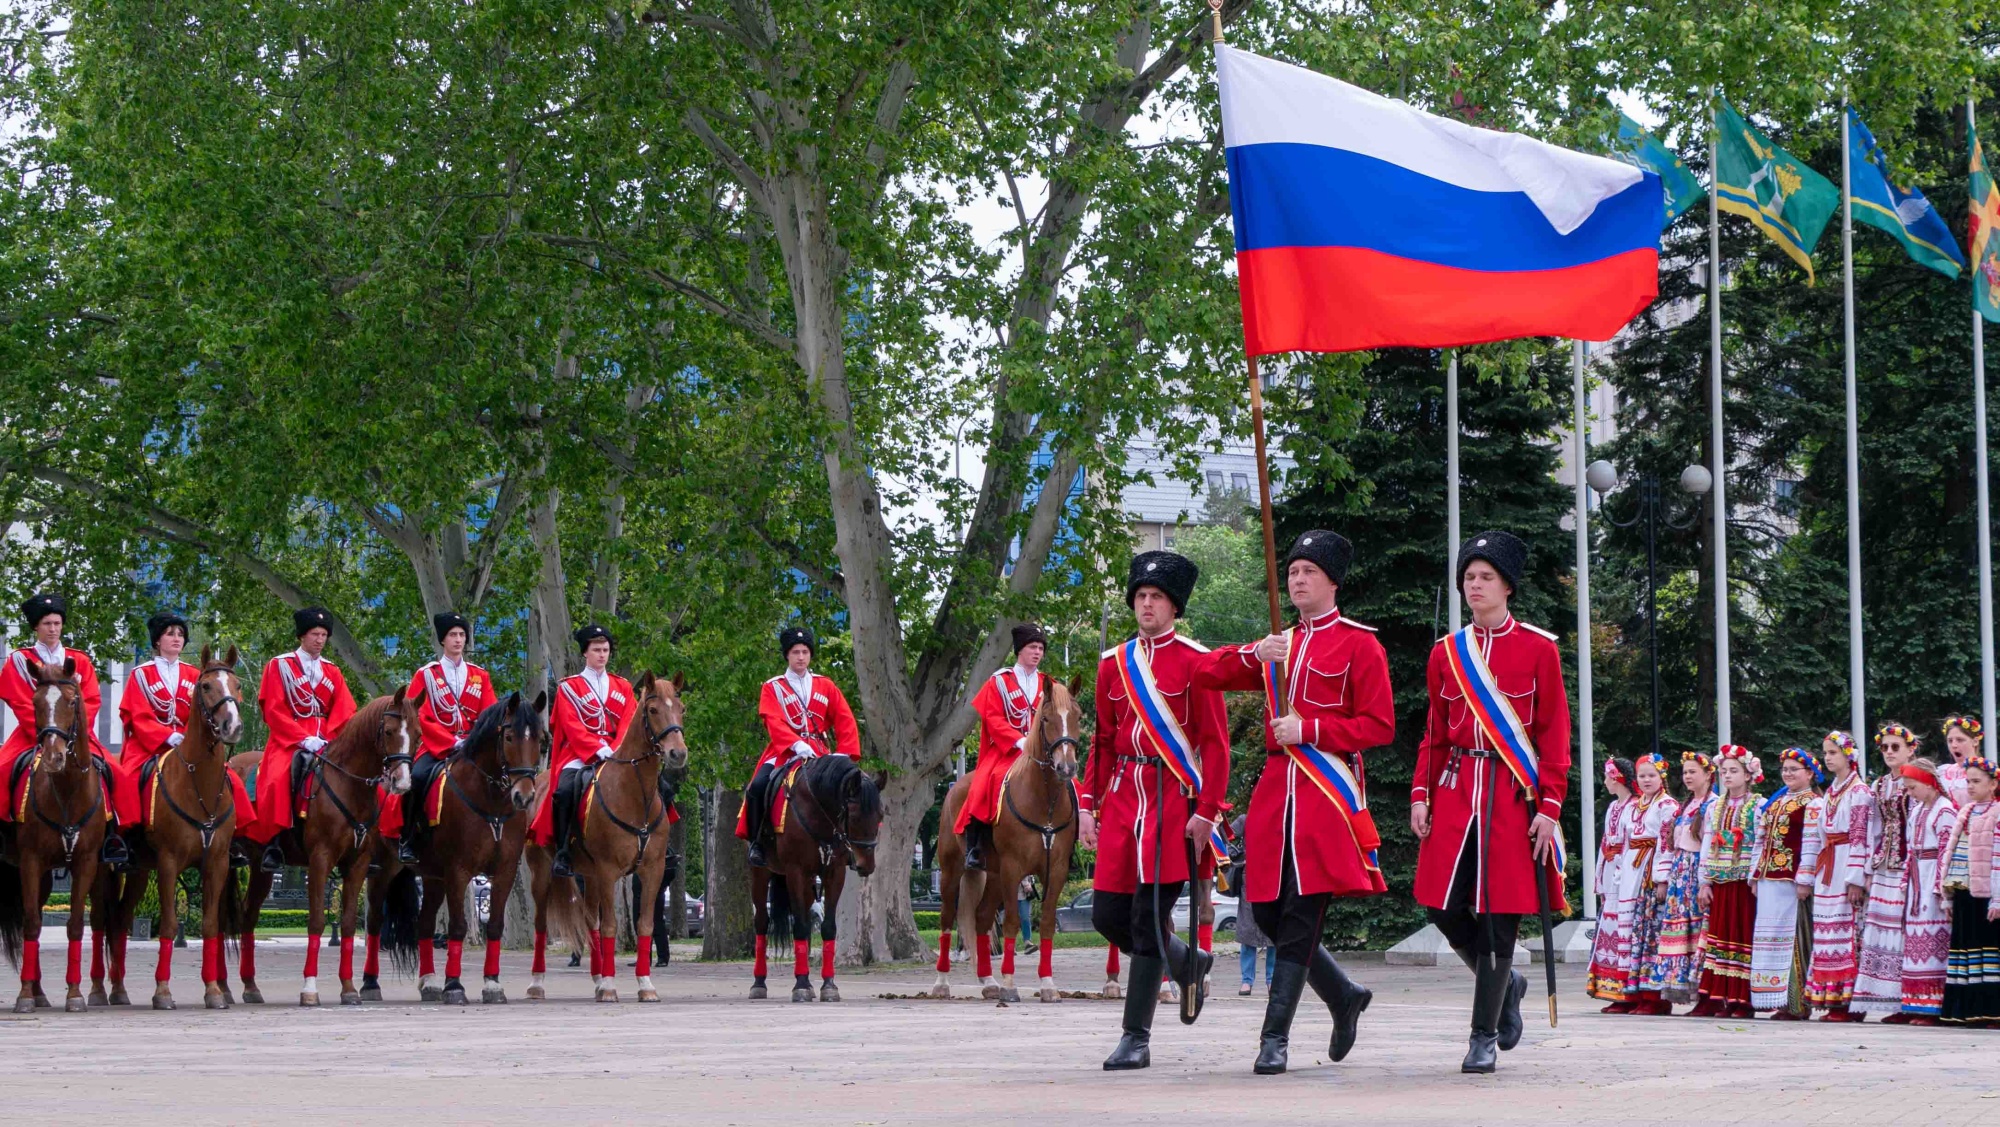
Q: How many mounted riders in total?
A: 7